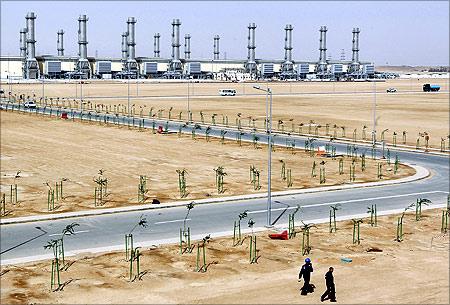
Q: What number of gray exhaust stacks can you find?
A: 14